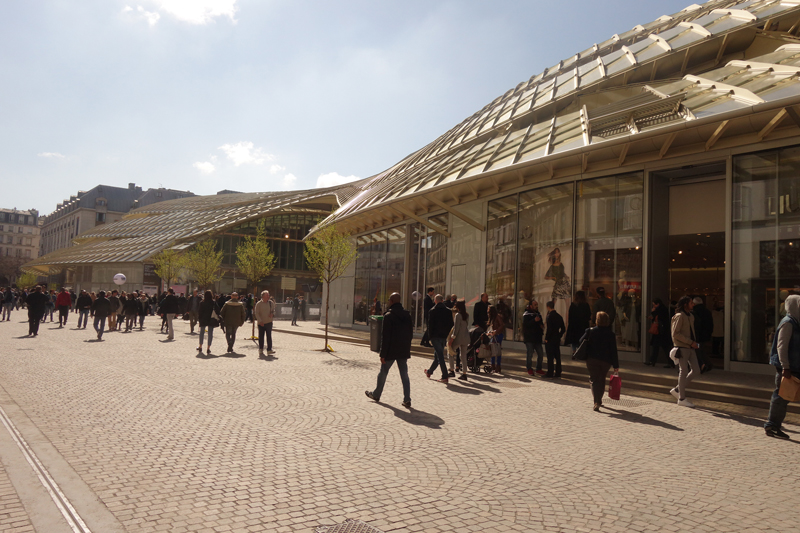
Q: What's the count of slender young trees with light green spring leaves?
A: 4